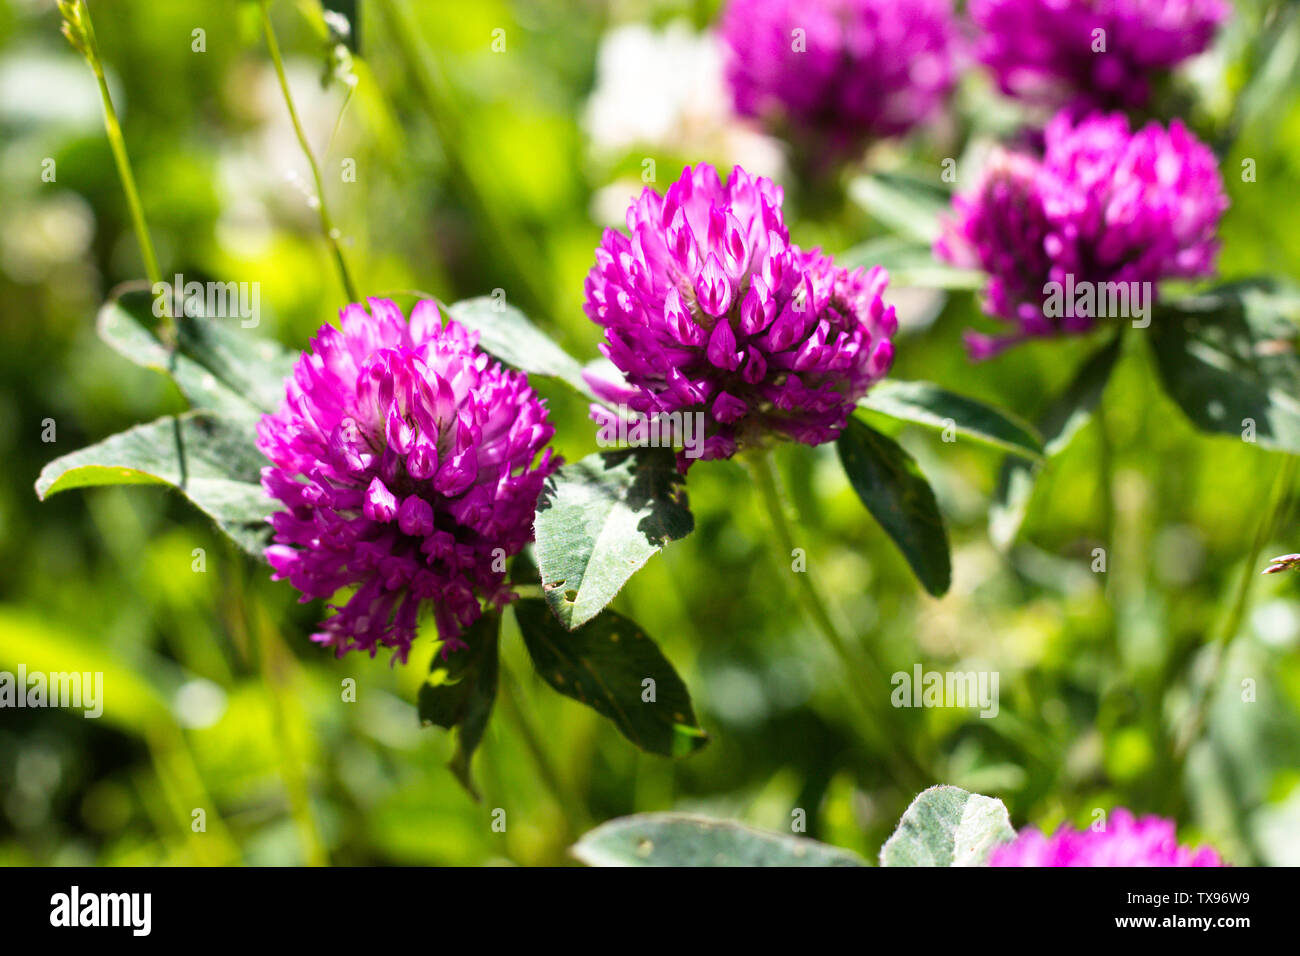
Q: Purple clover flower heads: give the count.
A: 6